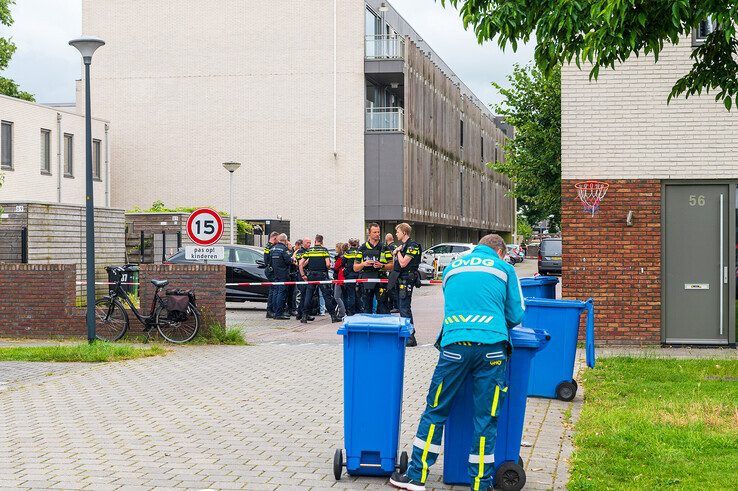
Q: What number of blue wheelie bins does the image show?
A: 4